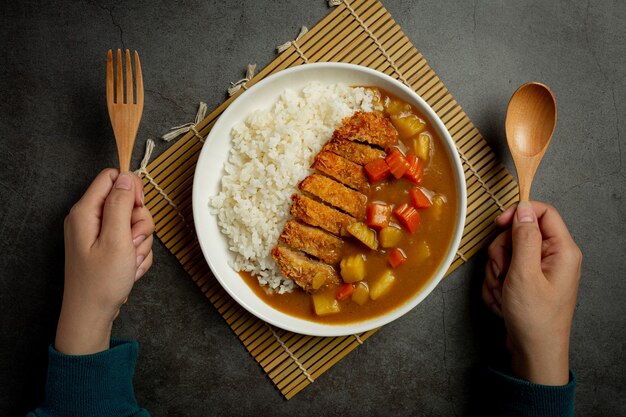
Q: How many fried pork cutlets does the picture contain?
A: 7